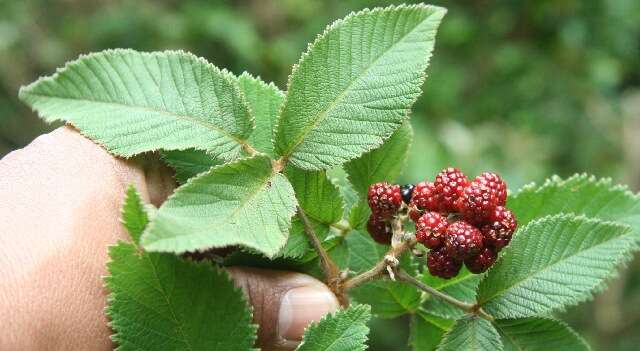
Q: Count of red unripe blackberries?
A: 11